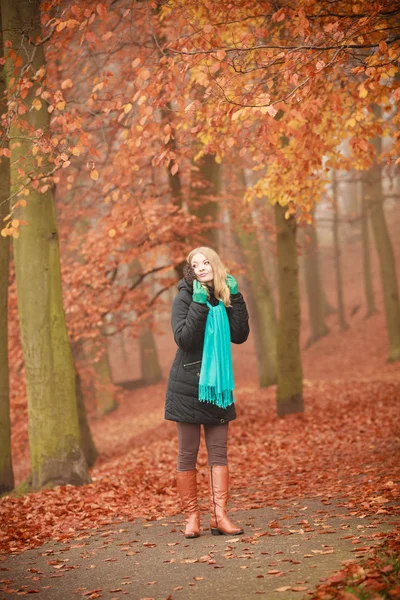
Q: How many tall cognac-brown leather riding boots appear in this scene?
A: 2